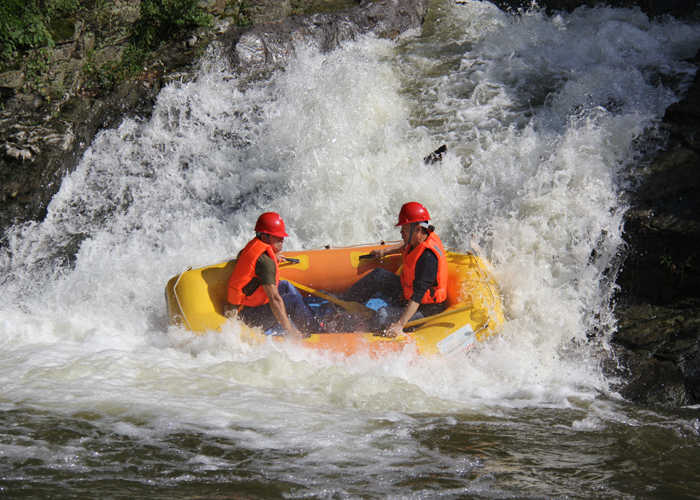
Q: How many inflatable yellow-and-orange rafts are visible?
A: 1